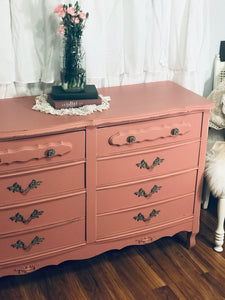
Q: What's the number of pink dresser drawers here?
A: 8